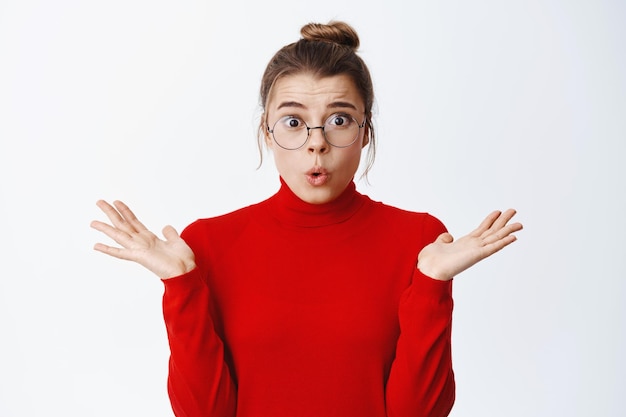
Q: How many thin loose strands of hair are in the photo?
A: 2